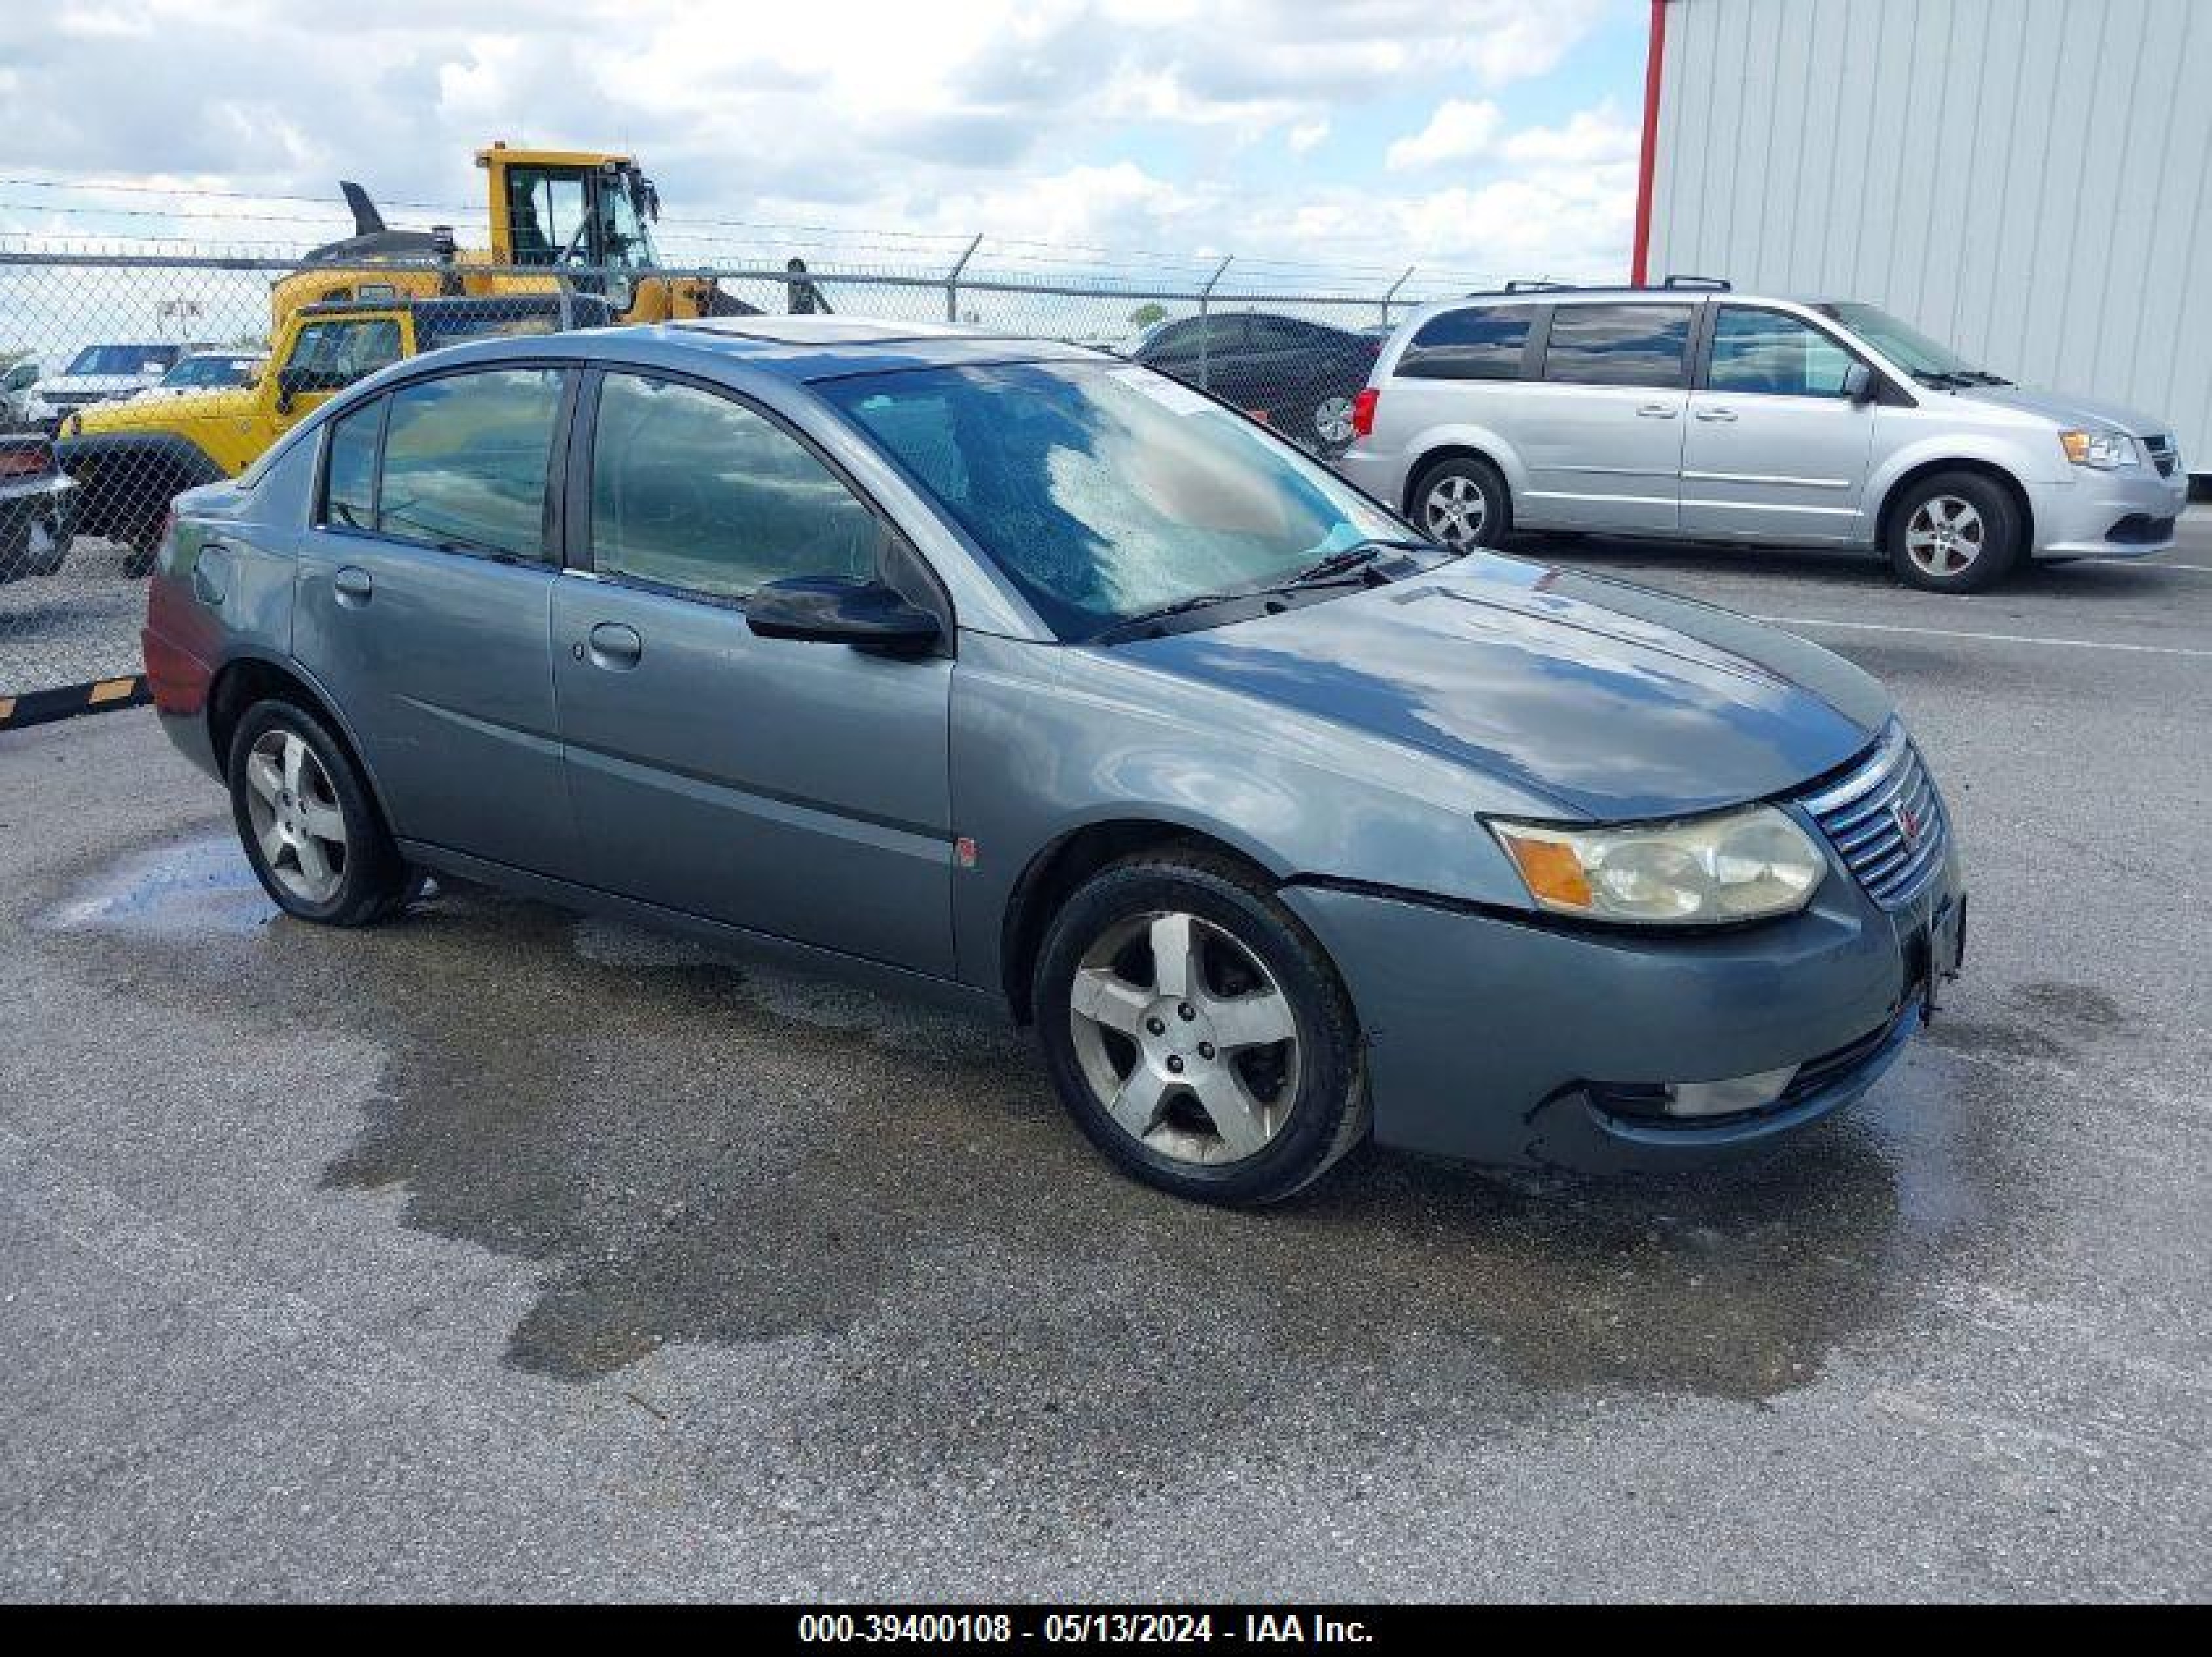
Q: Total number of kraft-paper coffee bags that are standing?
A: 0